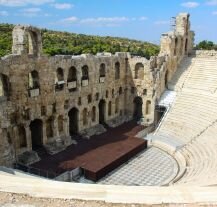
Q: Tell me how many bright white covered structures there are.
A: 1